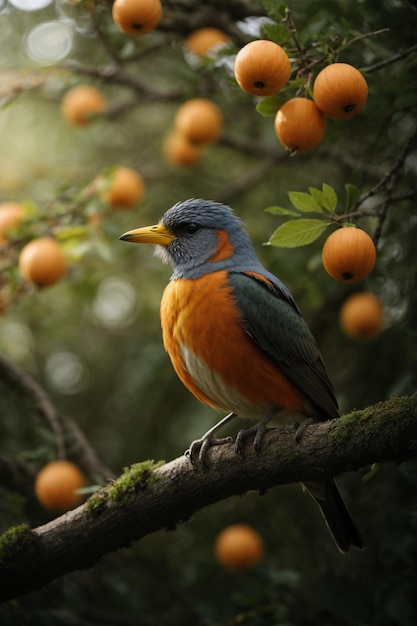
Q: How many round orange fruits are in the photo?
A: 15